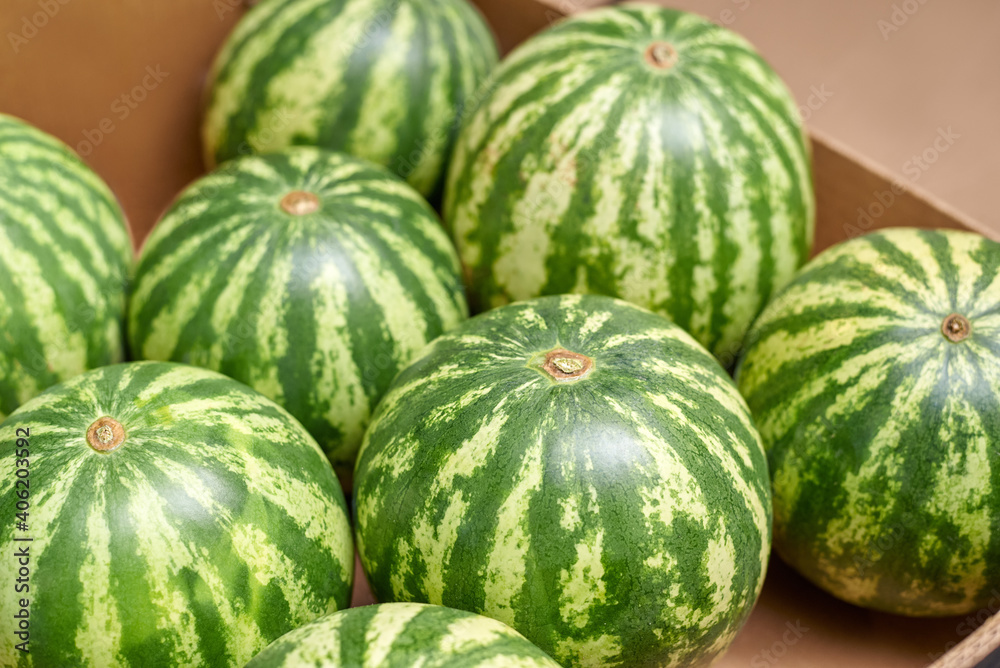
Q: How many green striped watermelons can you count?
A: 8